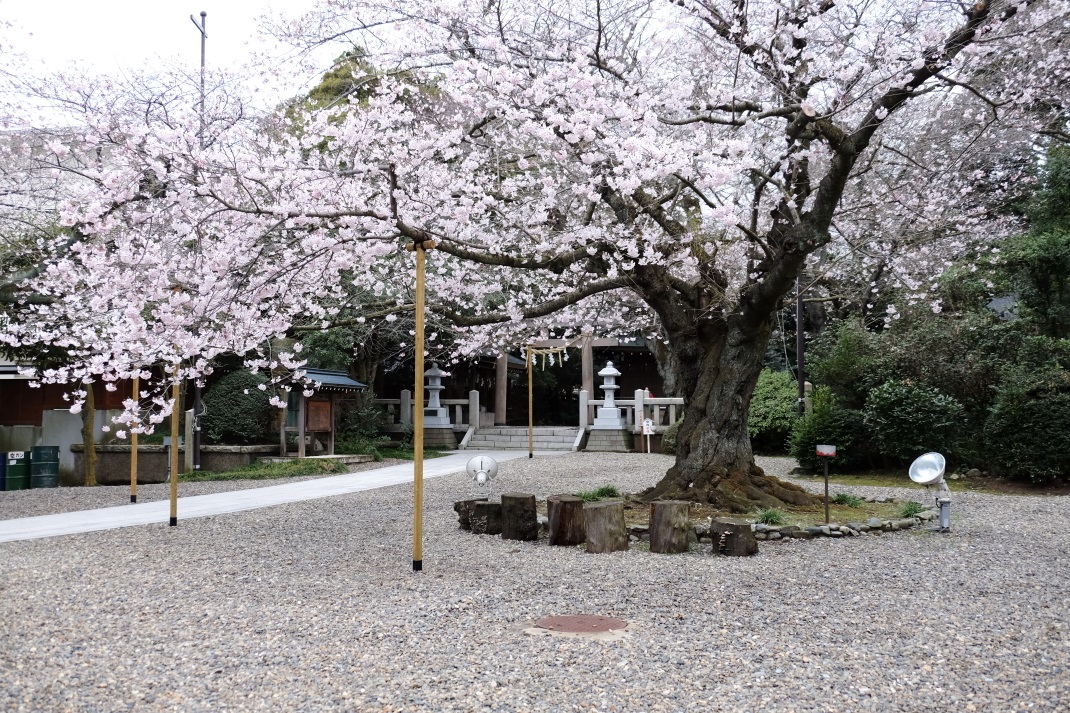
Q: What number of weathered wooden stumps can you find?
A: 7